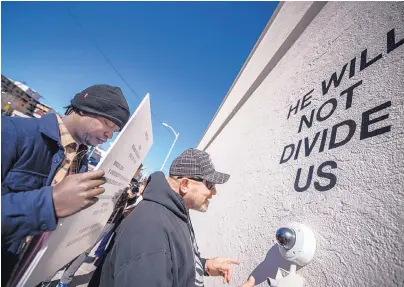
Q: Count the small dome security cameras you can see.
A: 1